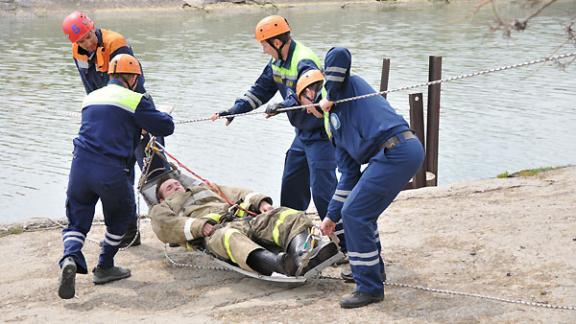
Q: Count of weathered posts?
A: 3